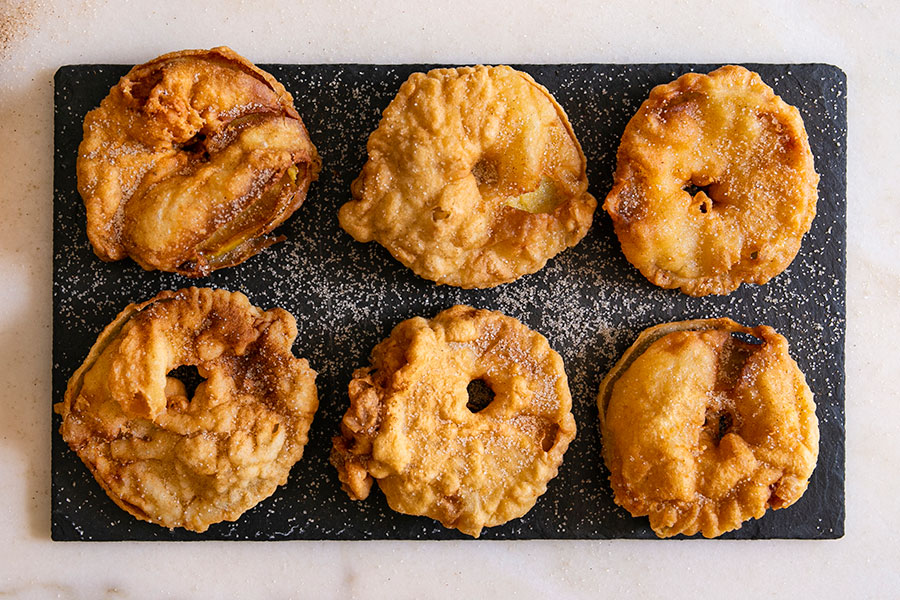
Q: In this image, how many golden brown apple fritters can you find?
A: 6